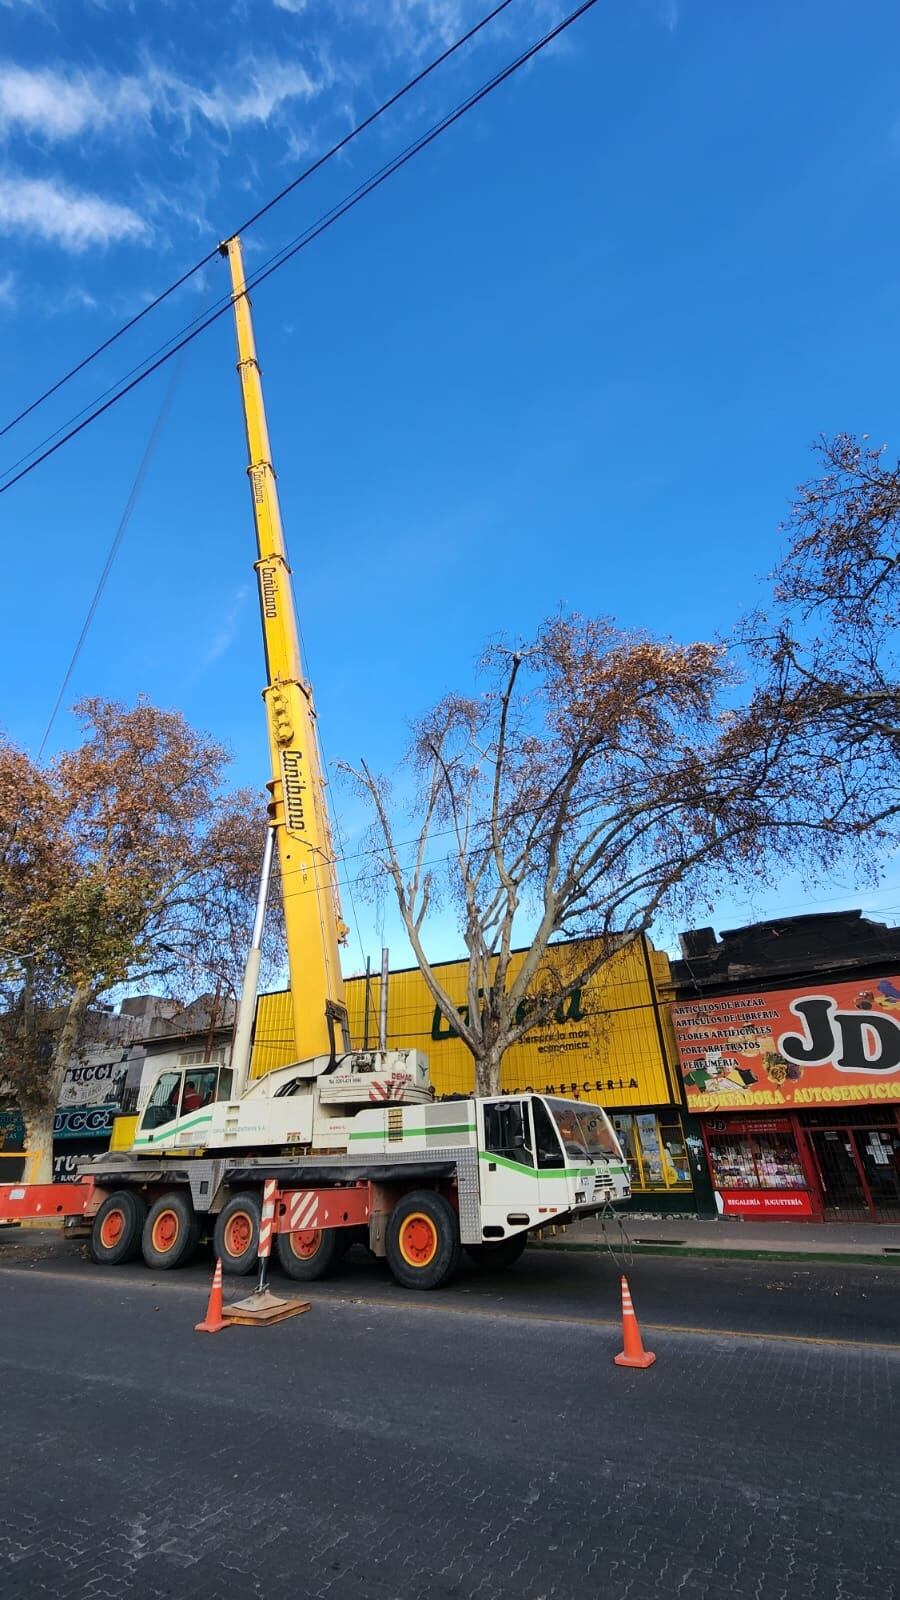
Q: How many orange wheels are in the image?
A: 5